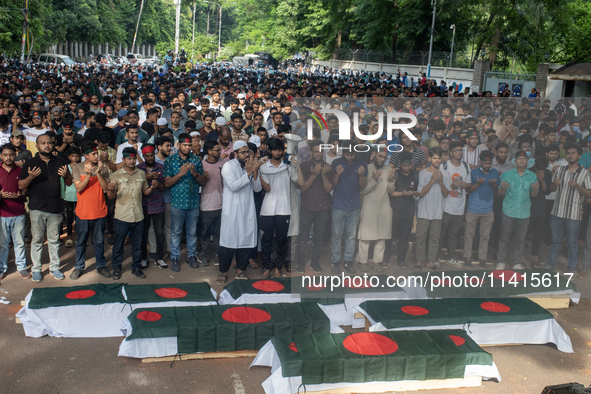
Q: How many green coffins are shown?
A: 6